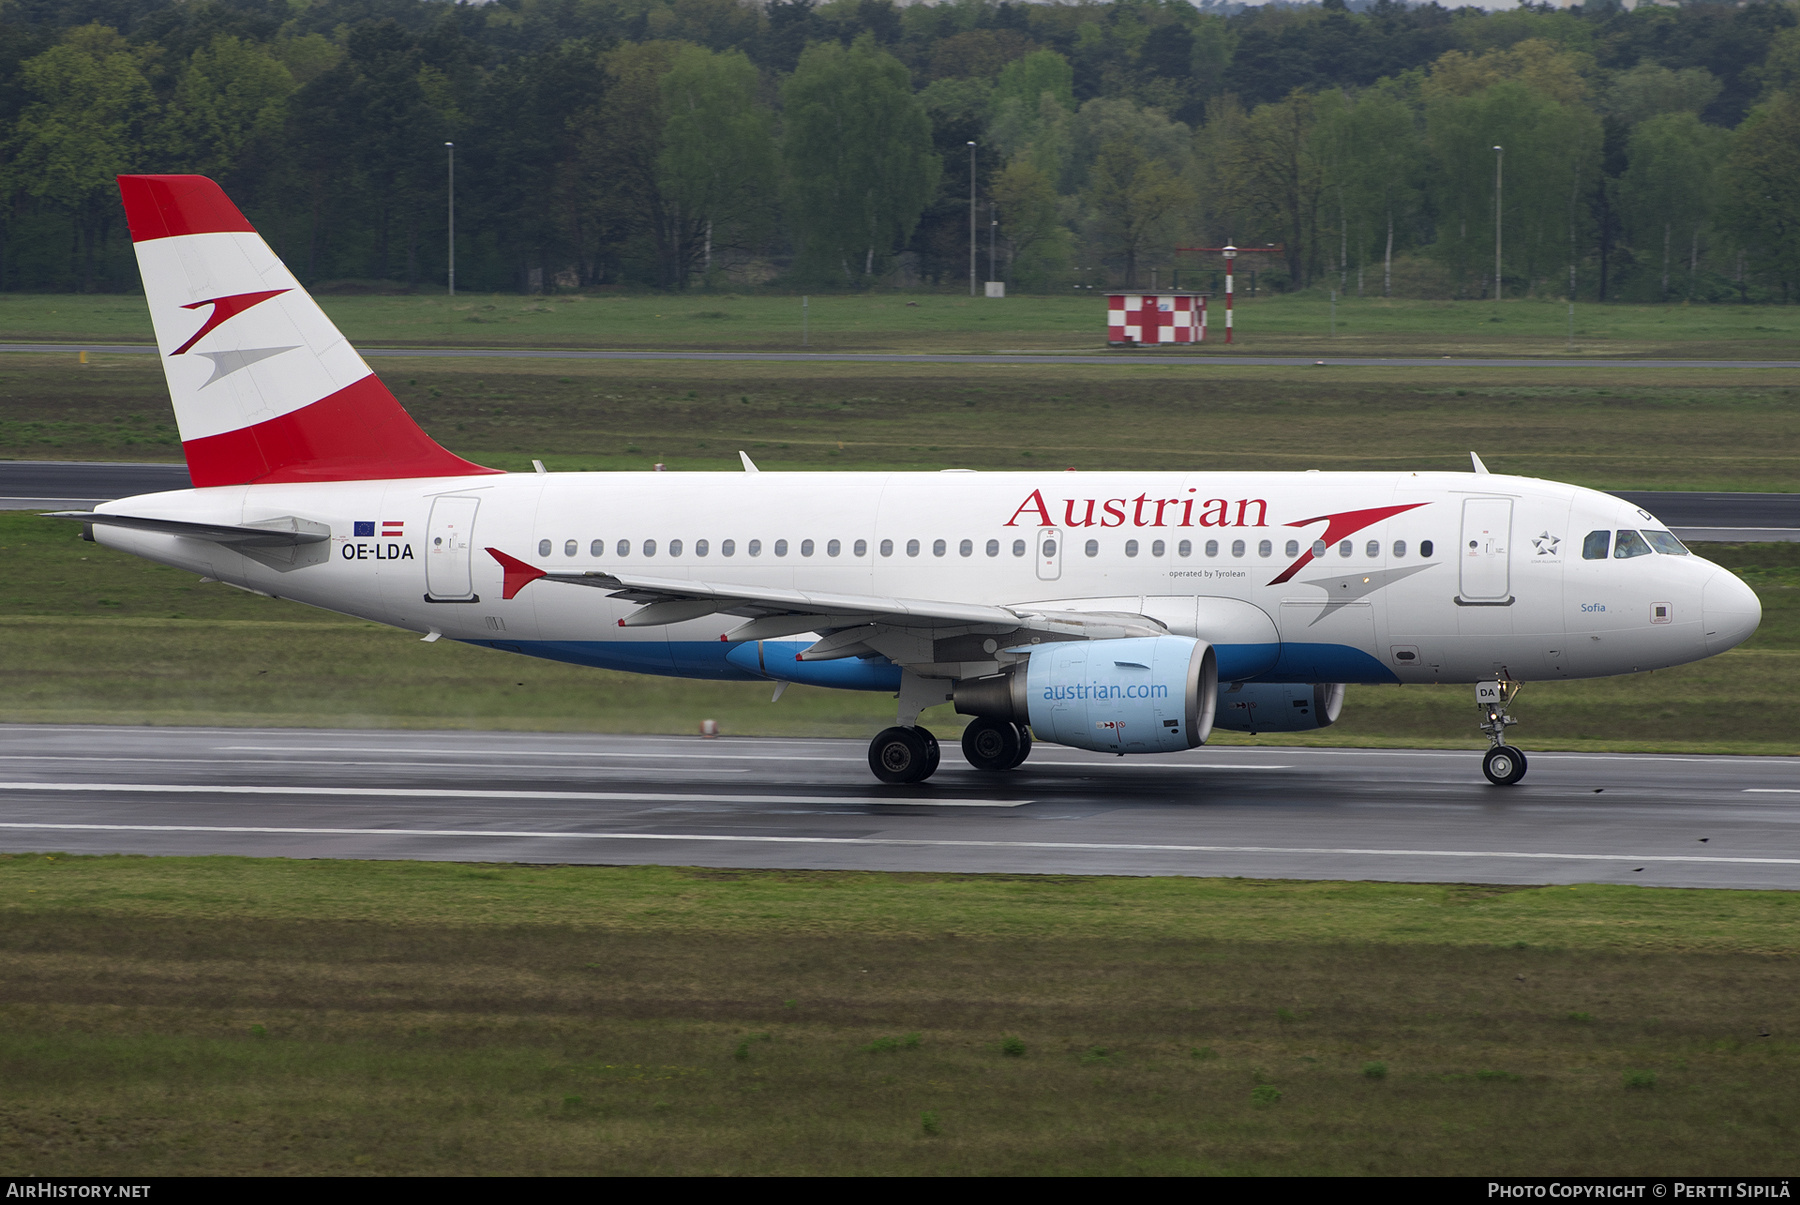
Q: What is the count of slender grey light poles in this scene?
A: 3